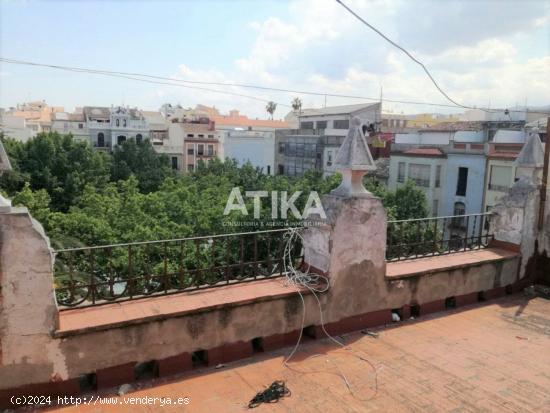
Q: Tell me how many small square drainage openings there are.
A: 10